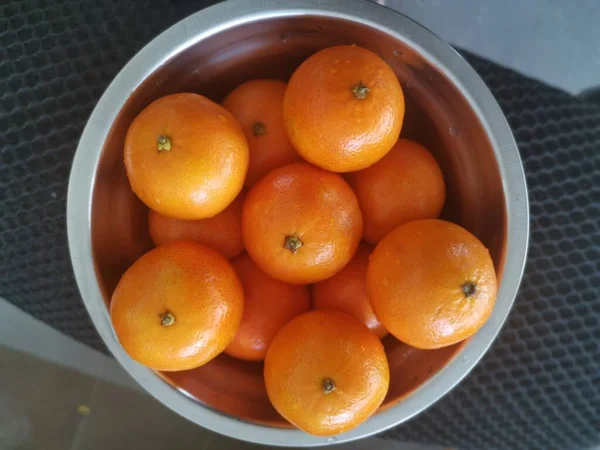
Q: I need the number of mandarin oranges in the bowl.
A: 11